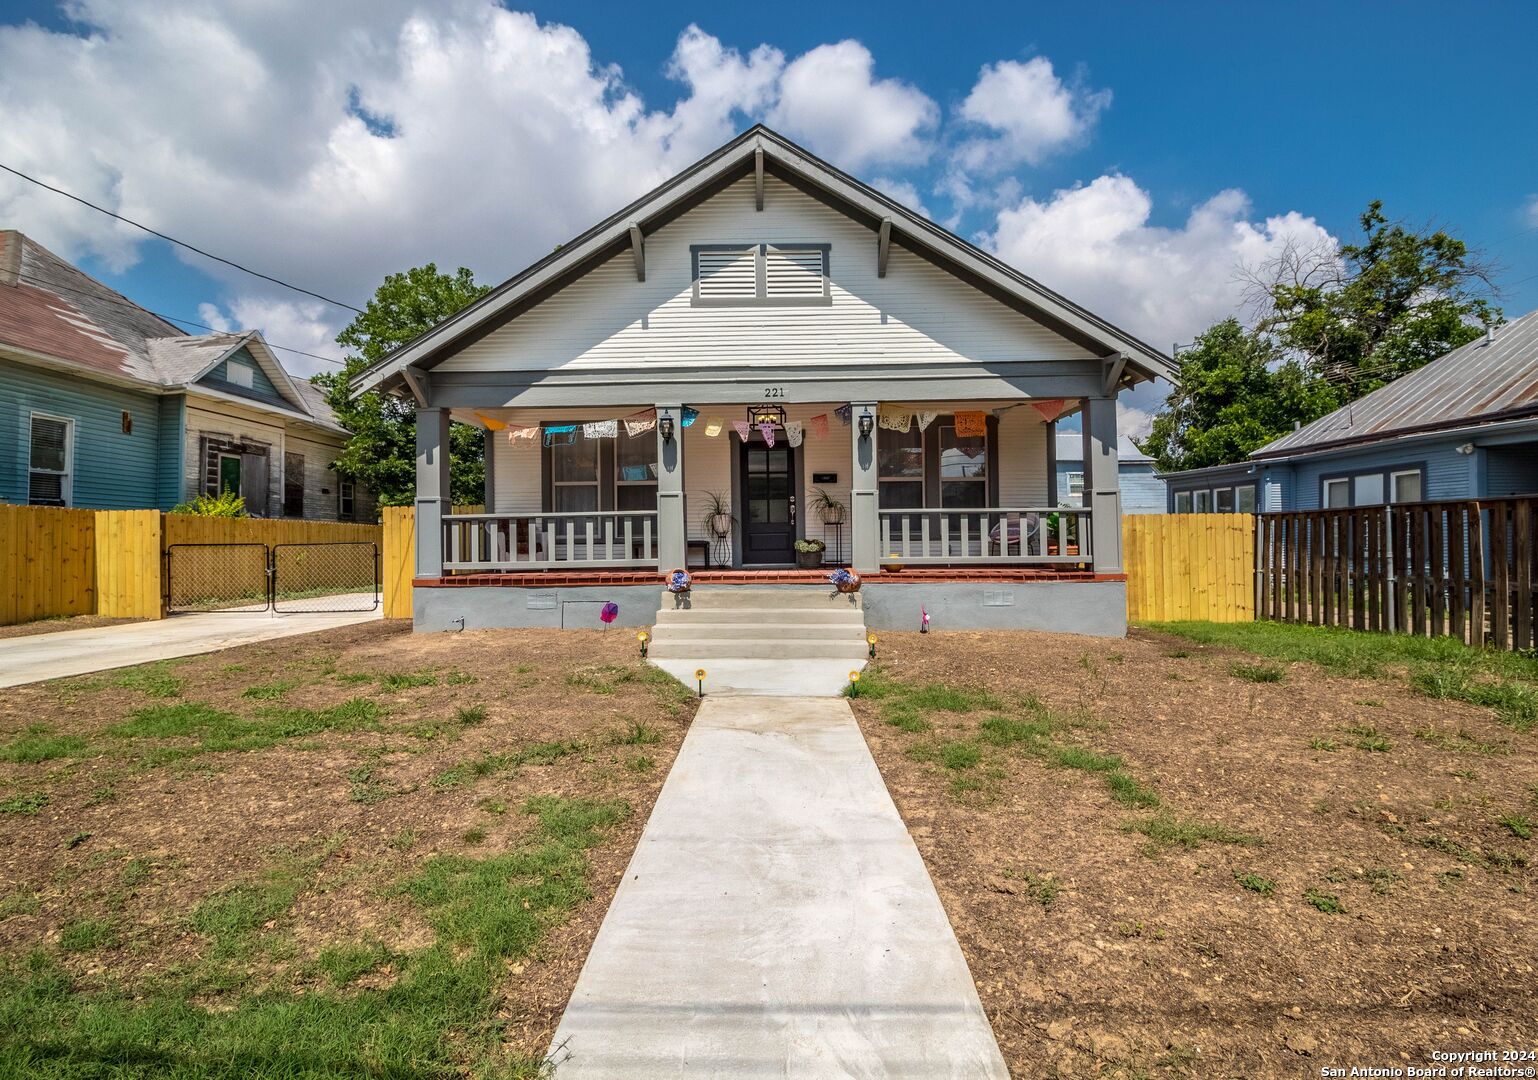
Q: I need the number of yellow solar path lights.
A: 4